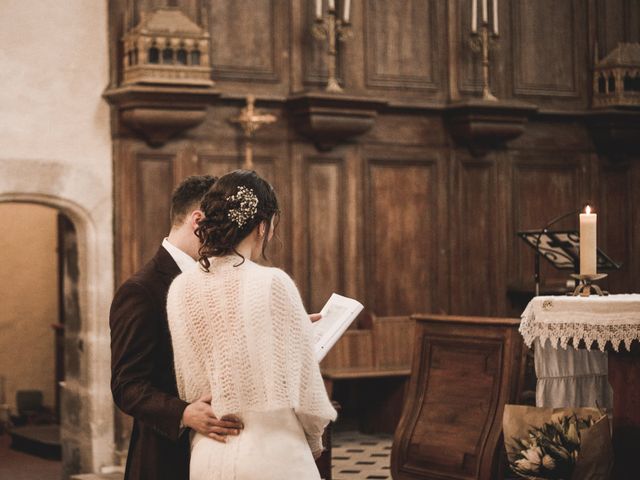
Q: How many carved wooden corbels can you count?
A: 4